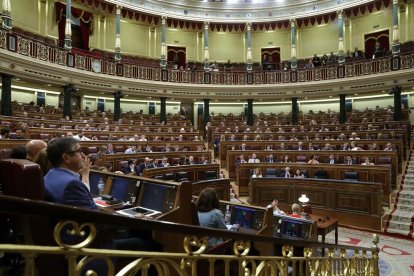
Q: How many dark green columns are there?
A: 9